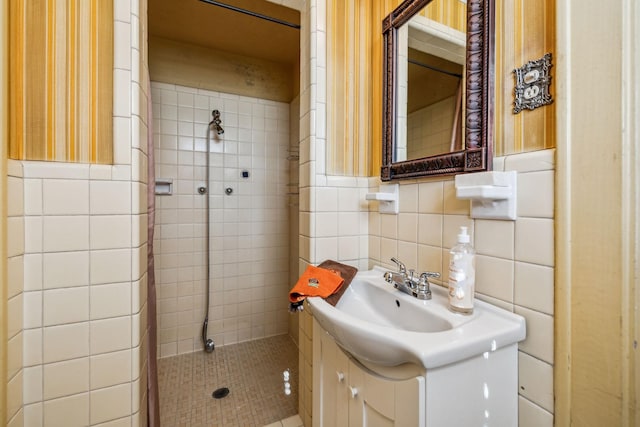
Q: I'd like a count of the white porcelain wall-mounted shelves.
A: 2